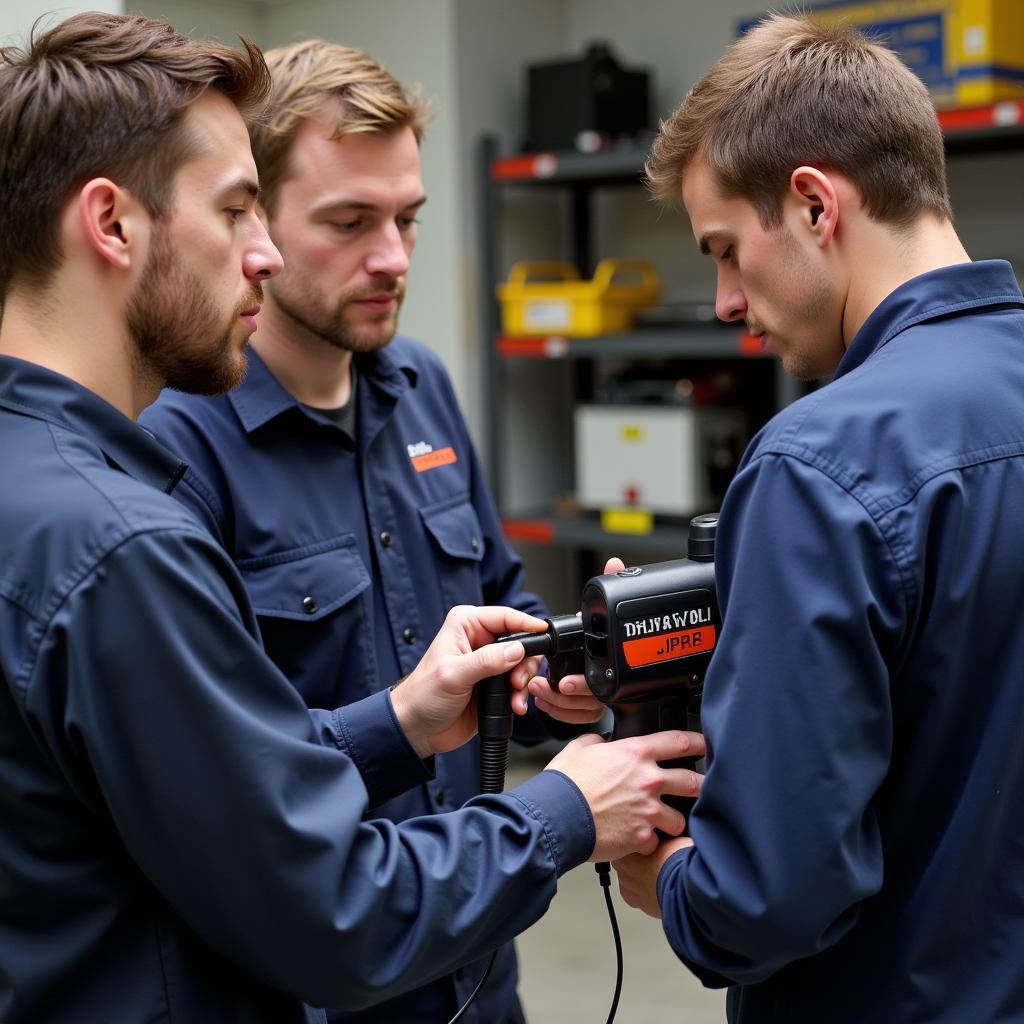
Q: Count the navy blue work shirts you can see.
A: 3